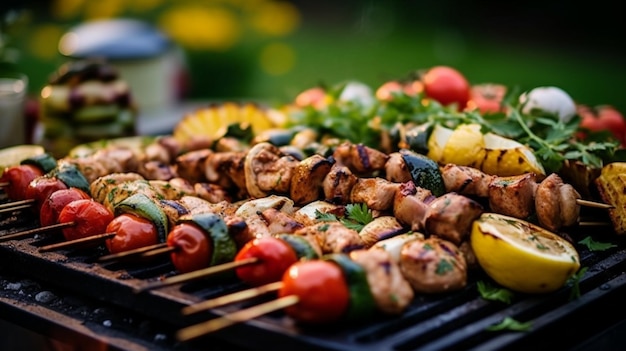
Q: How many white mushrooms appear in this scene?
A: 2